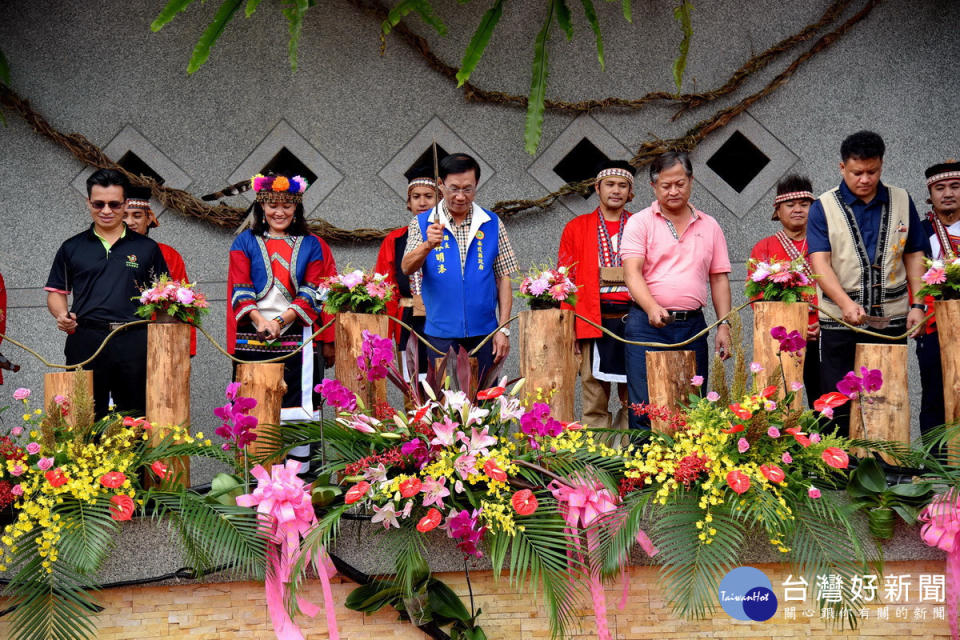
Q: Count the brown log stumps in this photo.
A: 10